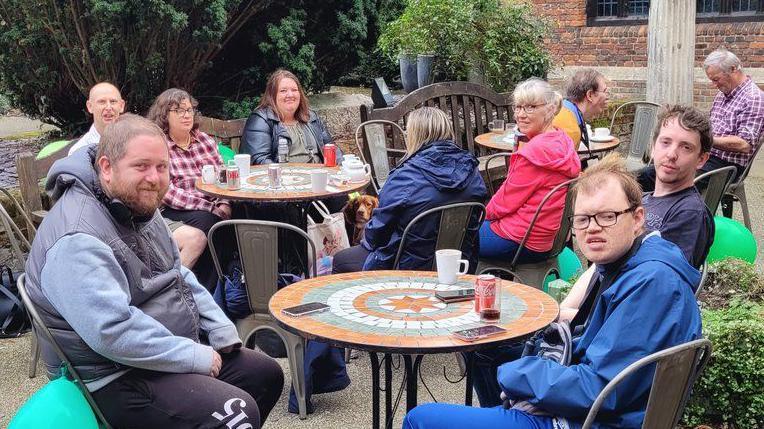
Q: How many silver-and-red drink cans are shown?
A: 1